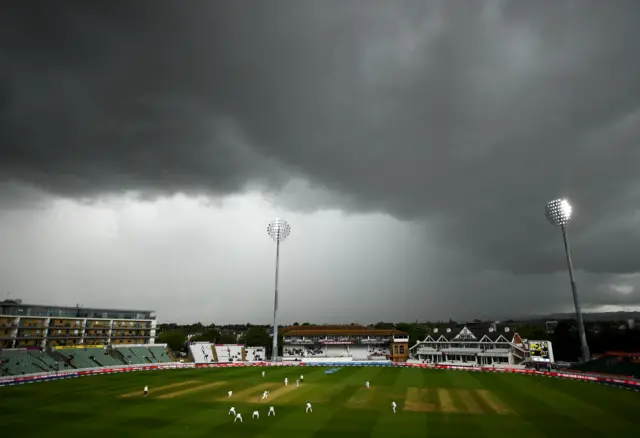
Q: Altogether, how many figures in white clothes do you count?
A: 14